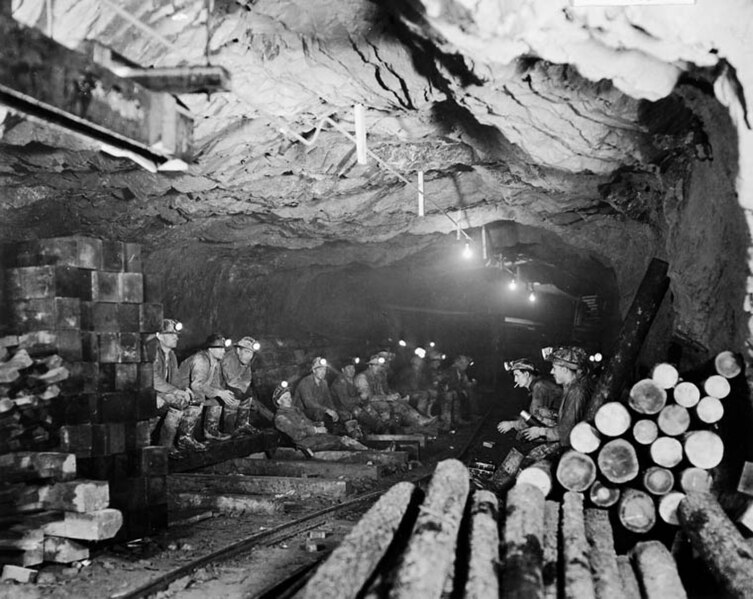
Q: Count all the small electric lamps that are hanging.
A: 3